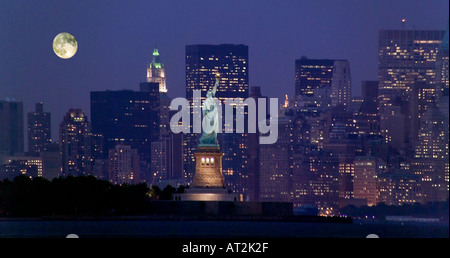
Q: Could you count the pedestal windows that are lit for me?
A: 3